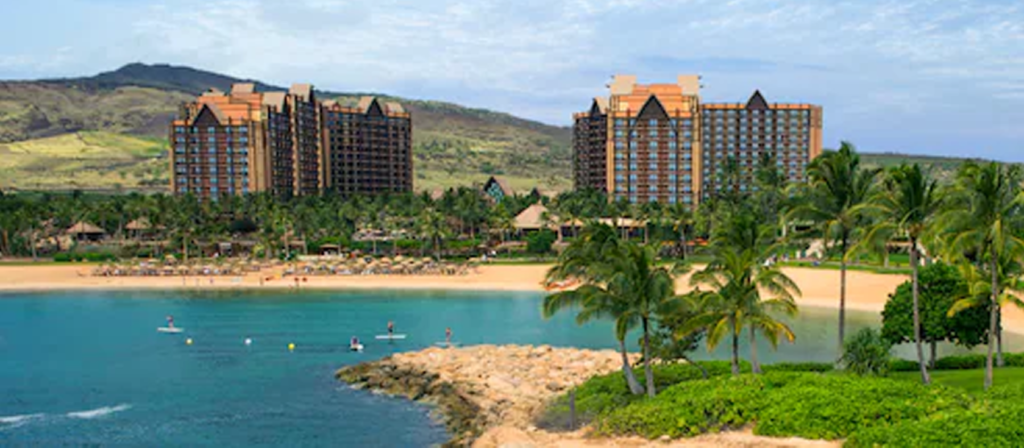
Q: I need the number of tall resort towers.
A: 2